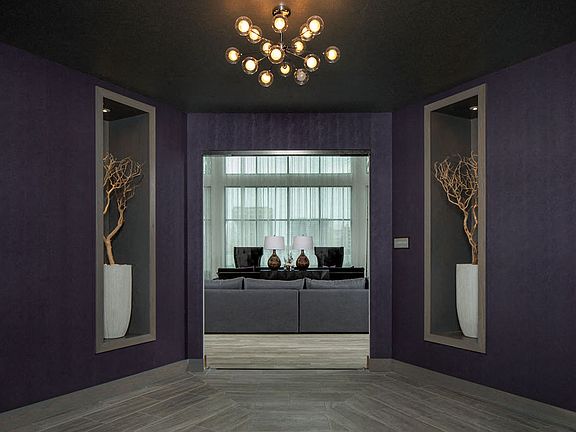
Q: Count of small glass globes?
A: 15